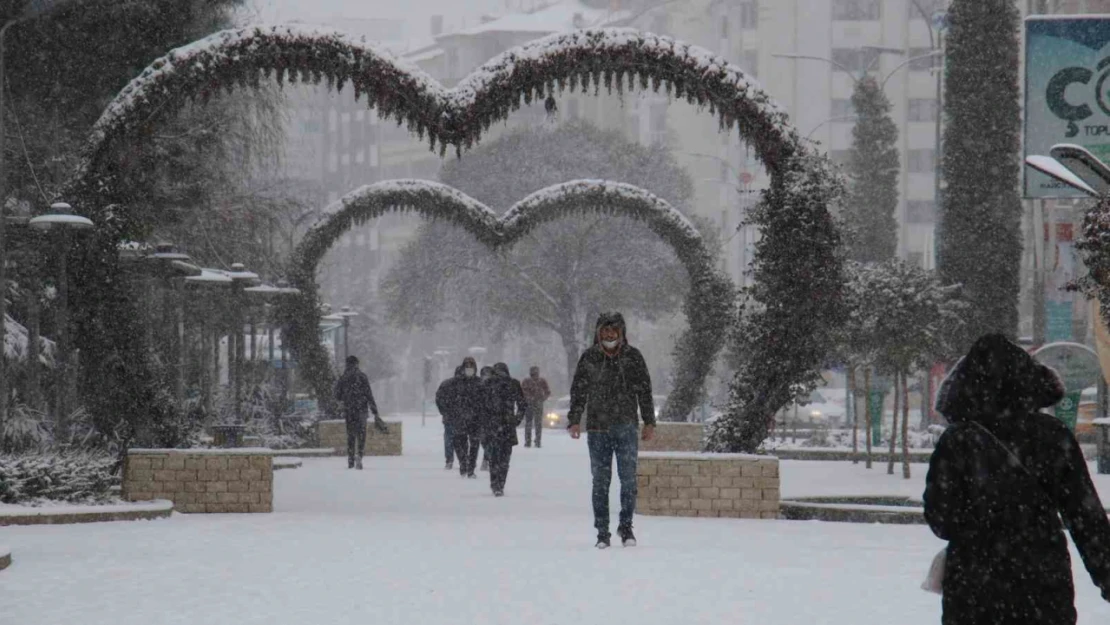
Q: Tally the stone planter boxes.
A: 4